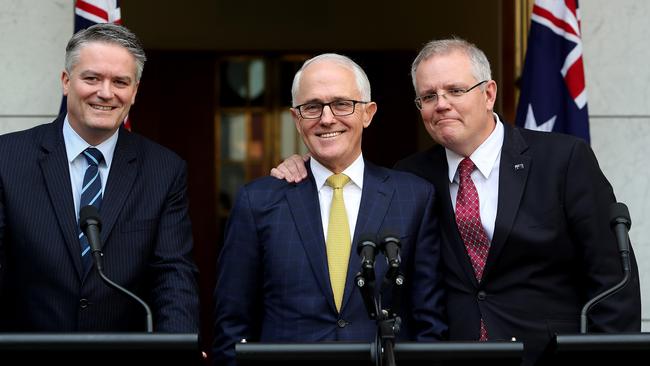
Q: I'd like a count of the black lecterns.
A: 3